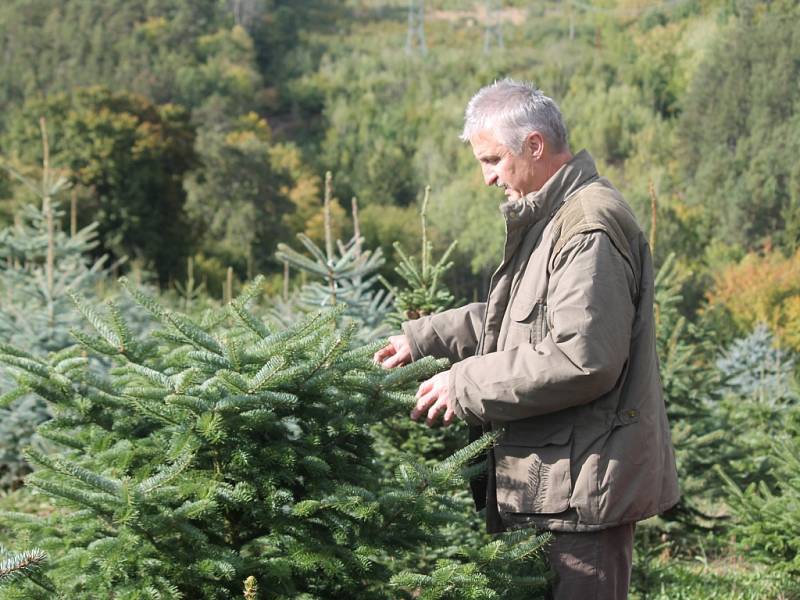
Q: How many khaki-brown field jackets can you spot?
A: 1